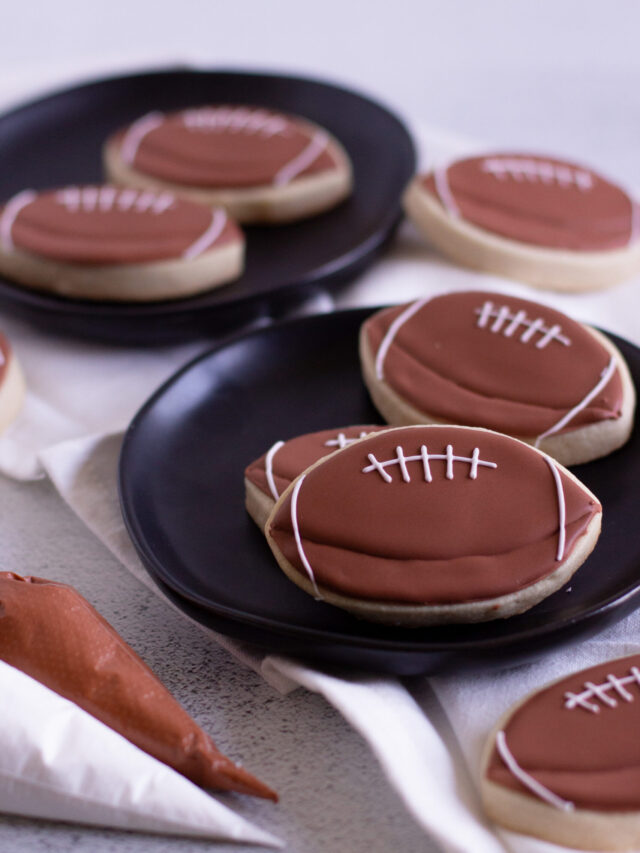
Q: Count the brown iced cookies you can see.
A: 8